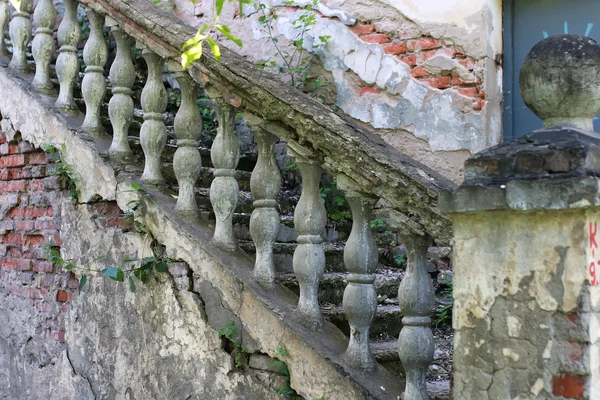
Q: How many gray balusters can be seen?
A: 13